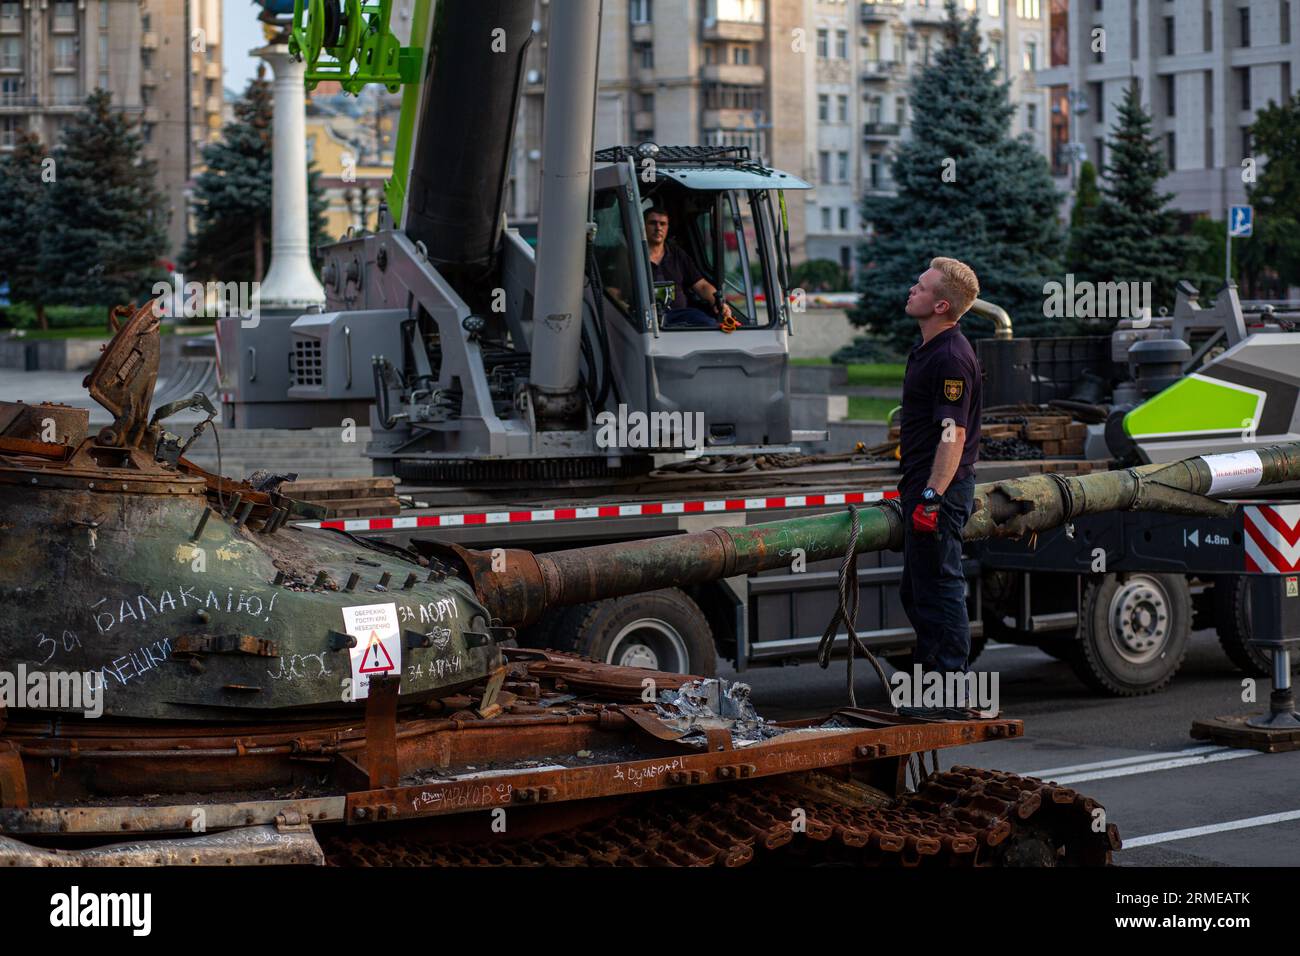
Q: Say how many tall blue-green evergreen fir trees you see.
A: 5